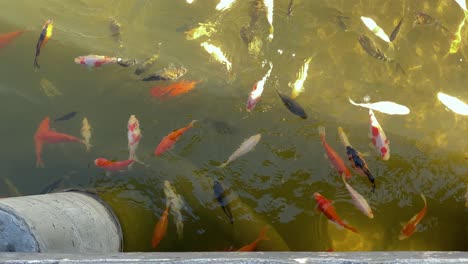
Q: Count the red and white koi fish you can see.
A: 4